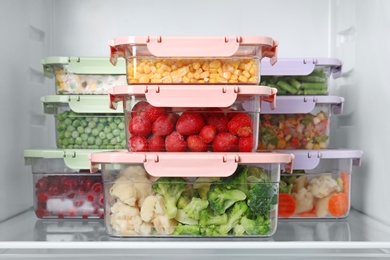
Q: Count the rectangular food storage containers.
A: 9